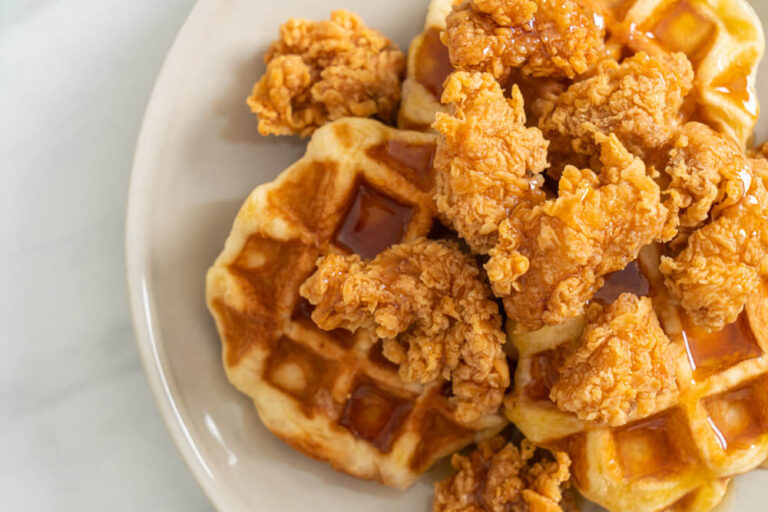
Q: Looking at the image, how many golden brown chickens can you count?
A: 10